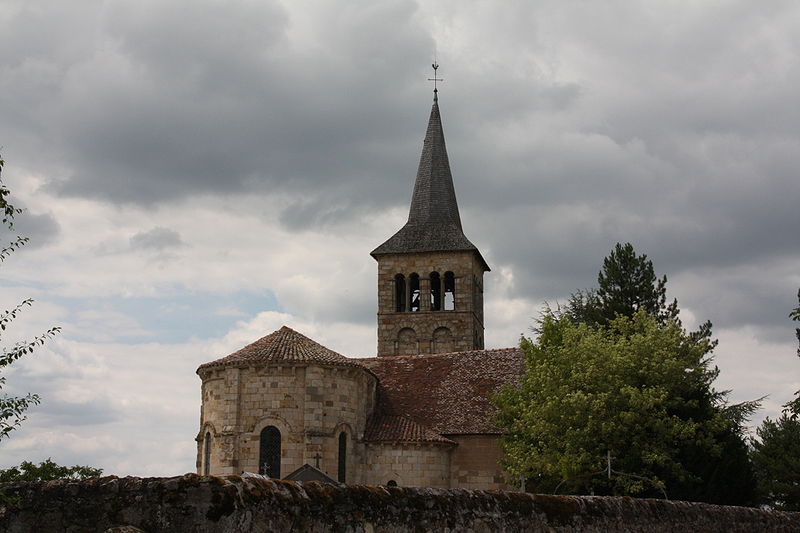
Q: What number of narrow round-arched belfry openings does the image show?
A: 4